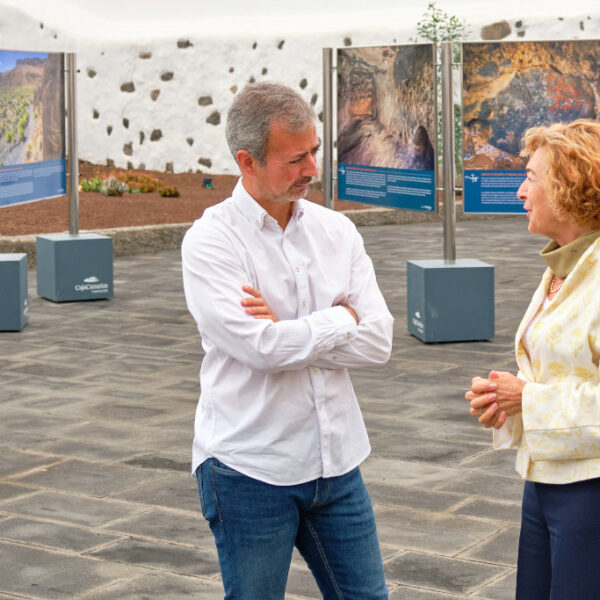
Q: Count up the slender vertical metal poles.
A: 3